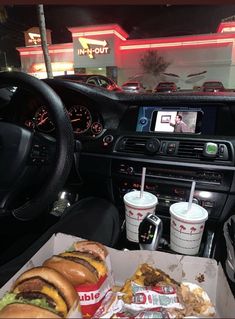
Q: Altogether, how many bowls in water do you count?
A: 0